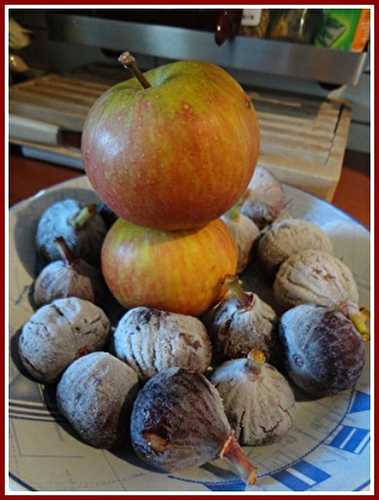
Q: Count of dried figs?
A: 13